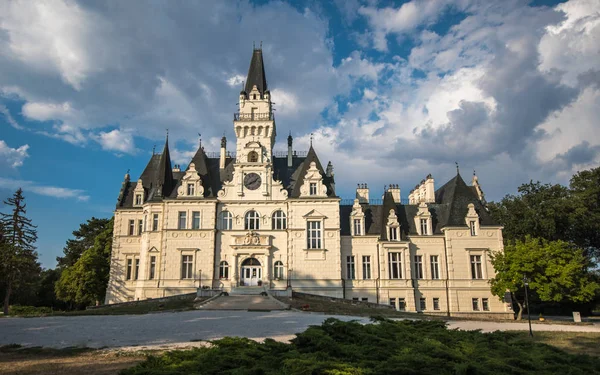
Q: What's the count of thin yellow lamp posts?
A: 0